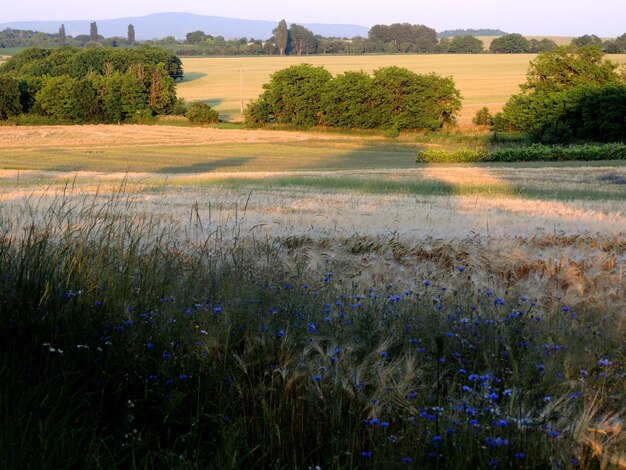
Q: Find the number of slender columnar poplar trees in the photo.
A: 3